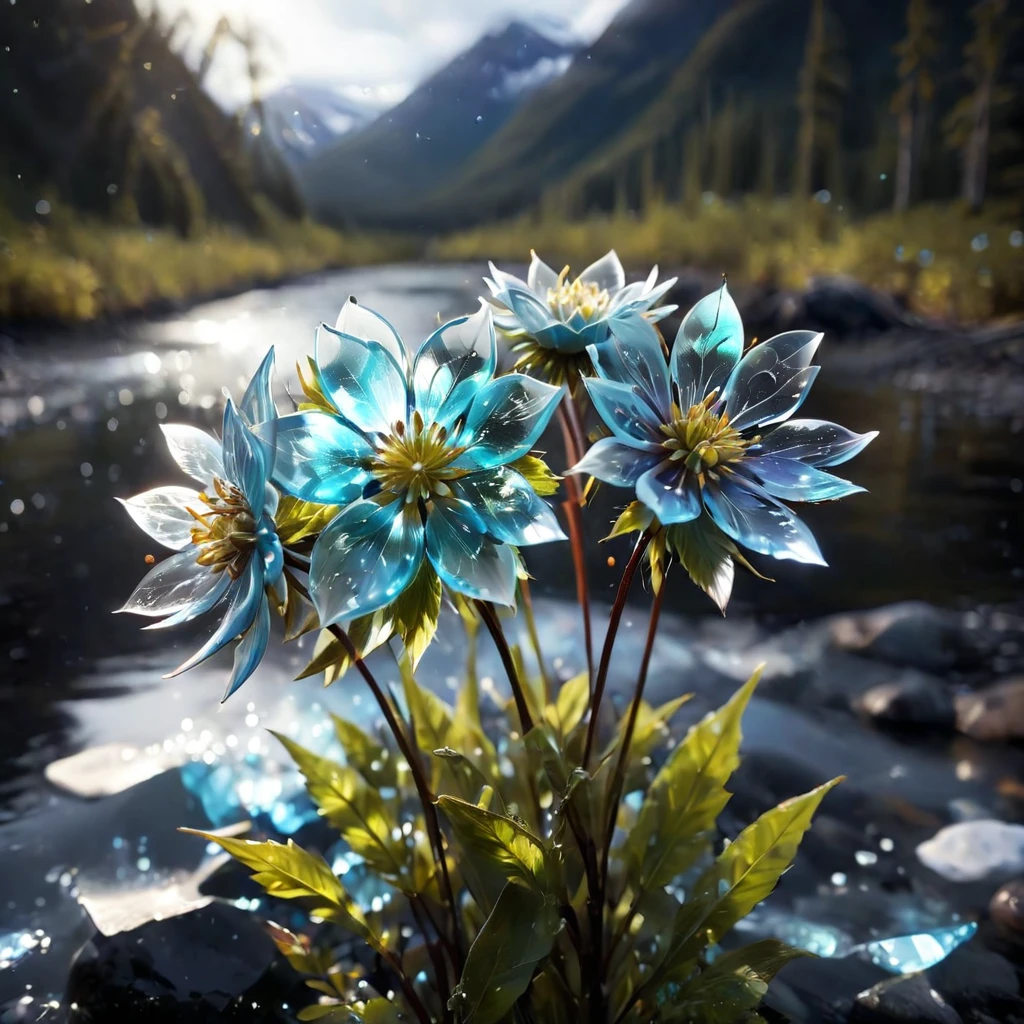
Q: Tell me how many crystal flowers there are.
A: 4